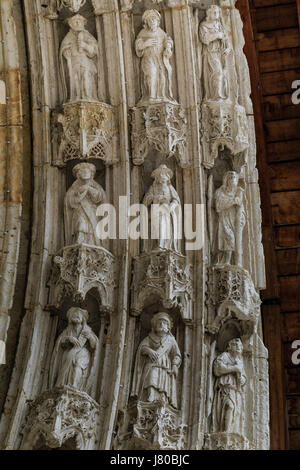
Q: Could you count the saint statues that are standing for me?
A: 9